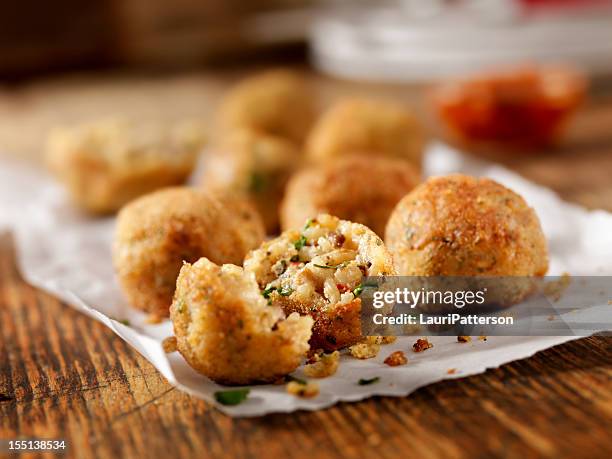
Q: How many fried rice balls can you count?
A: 8